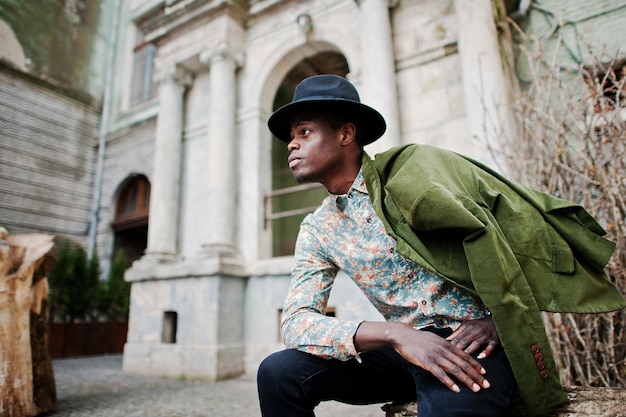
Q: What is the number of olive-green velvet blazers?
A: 1